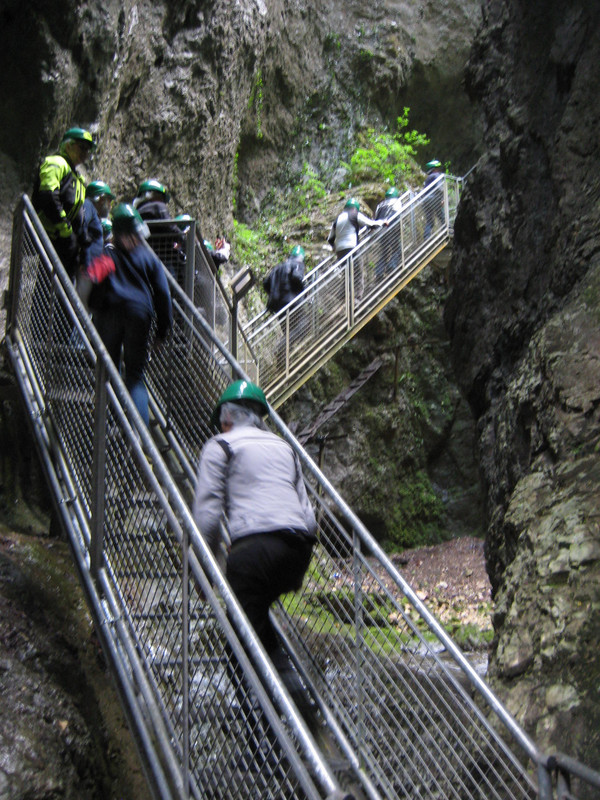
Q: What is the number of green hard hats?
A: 12